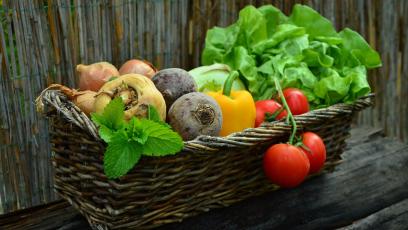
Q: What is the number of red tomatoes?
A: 4